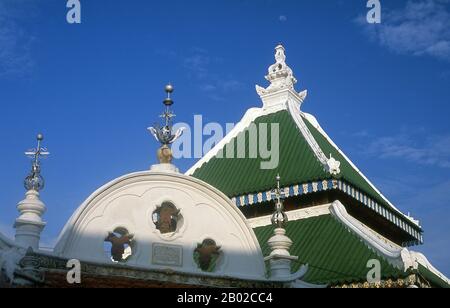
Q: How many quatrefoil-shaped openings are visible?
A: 3